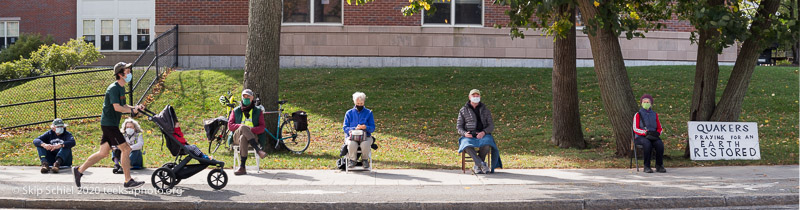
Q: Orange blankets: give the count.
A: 0